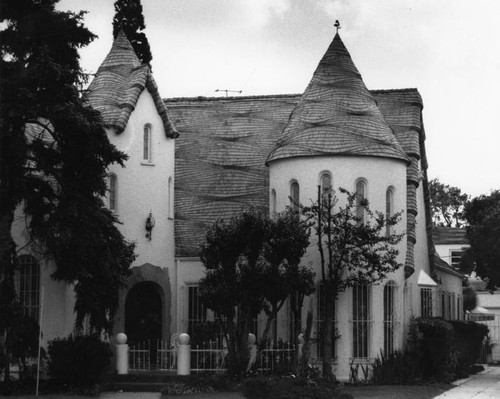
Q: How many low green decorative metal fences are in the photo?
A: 0